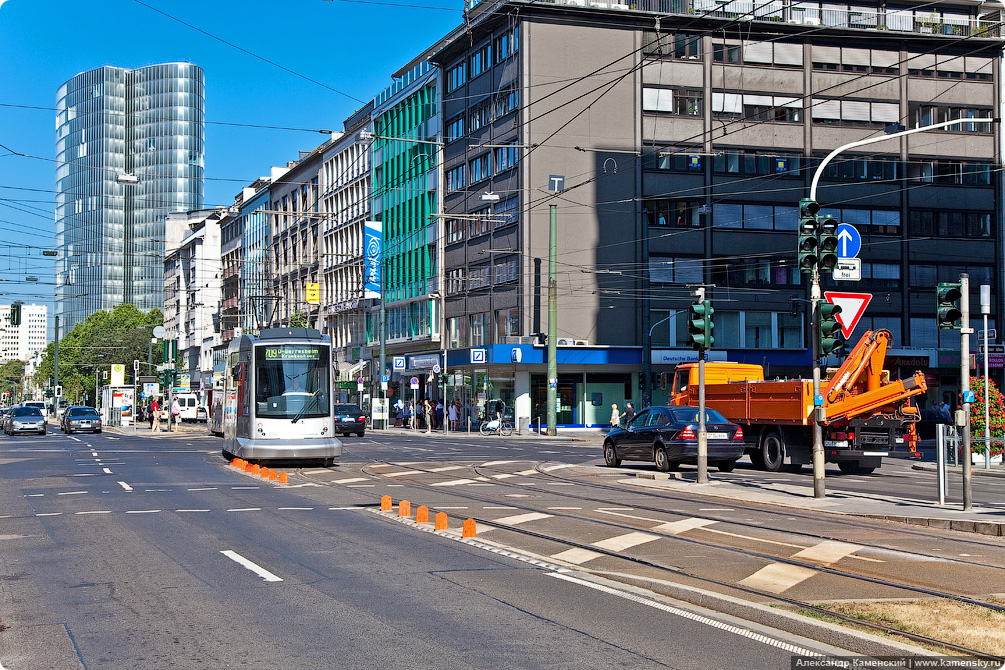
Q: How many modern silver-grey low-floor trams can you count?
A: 1